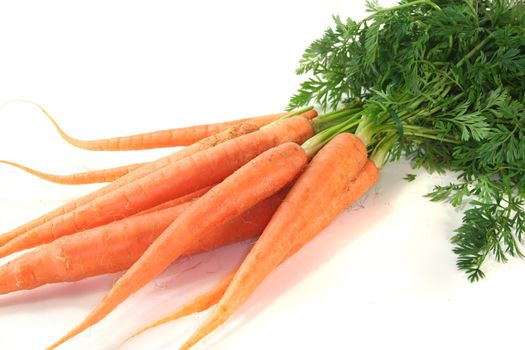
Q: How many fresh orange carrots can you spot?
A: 8